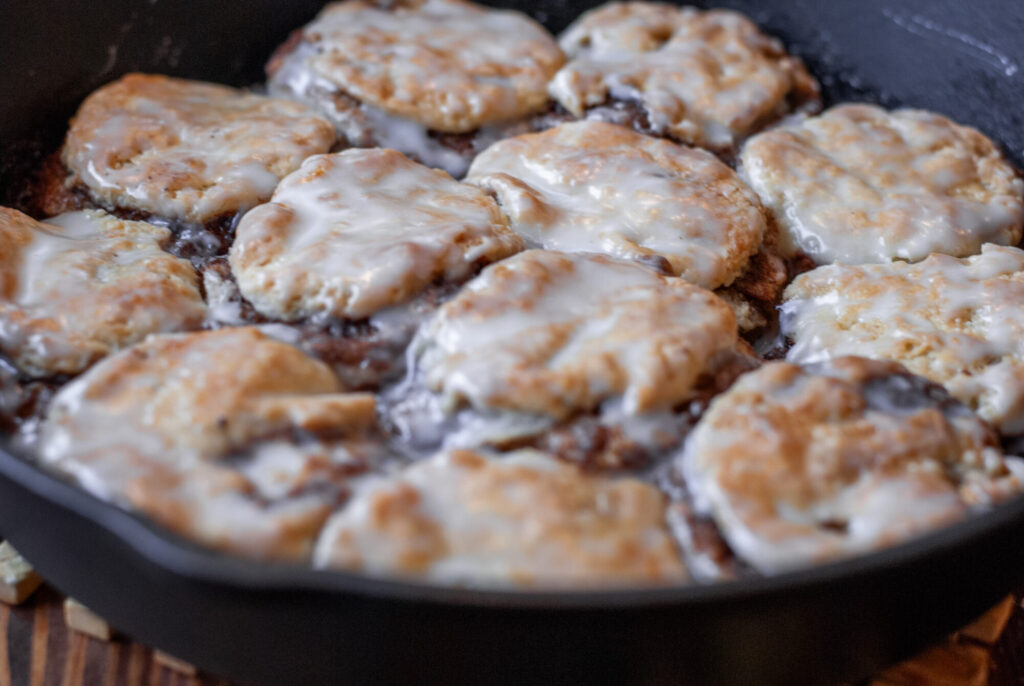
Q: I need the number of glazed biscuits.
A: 12